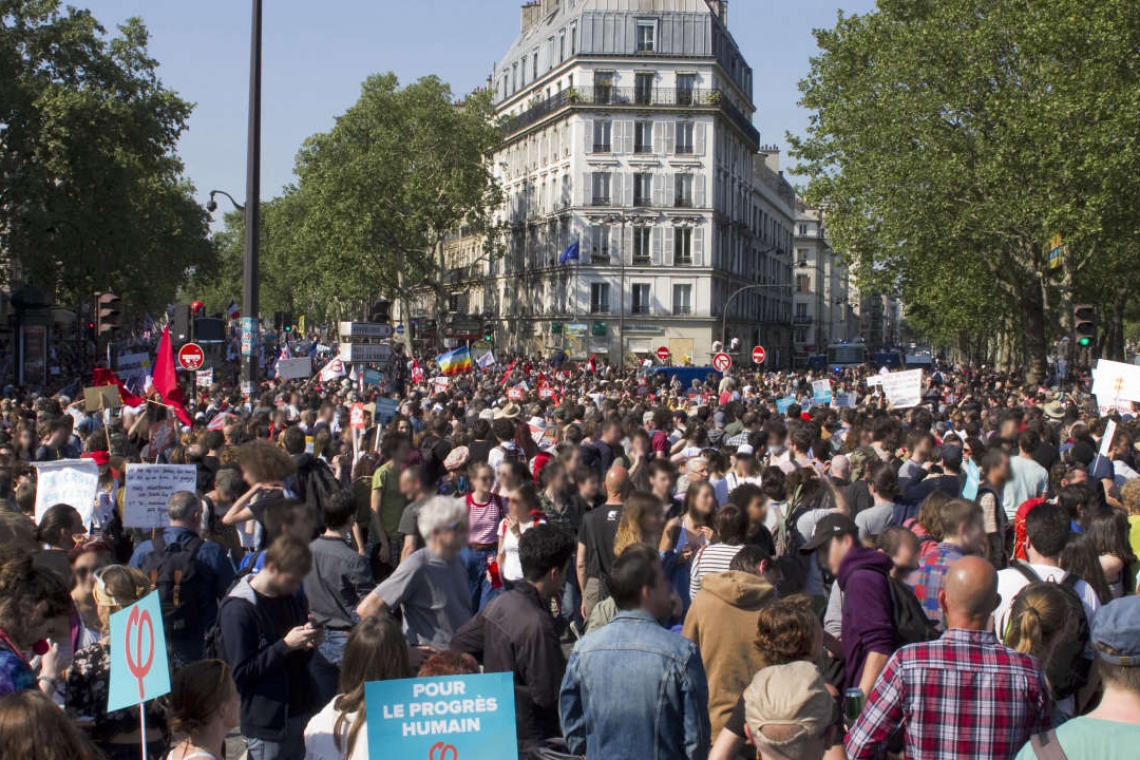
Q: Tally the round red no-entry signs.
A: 3